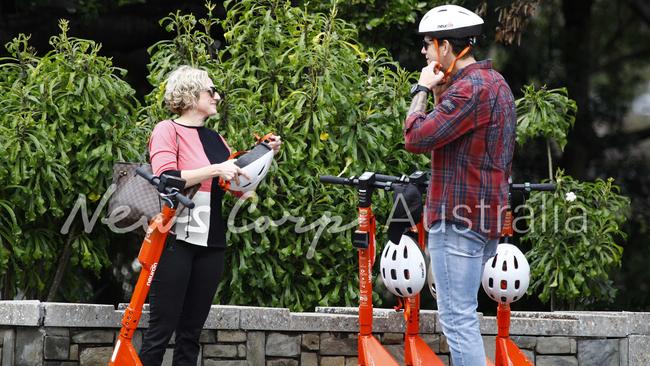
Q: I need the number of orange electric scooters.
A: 4